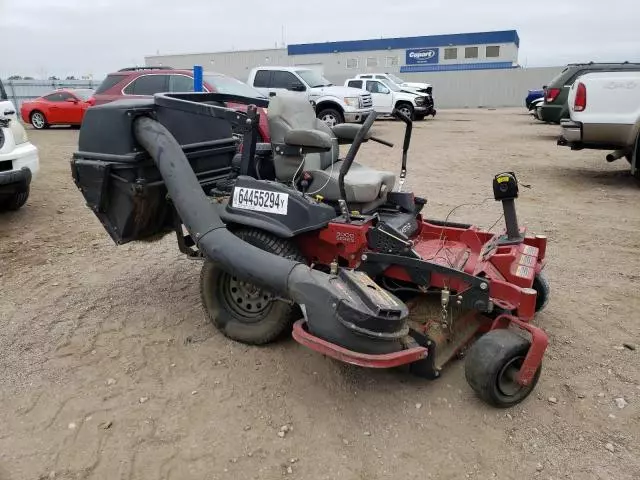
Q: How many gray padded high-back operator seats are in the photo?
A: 1